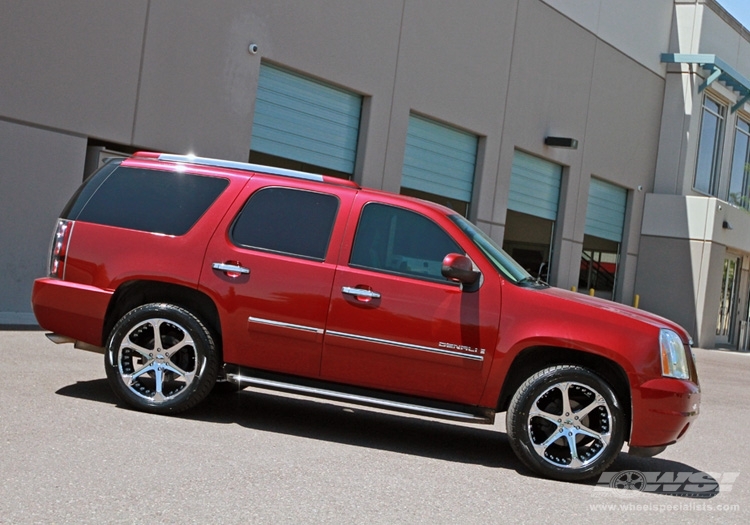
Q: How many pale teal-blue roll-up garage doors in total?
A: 4